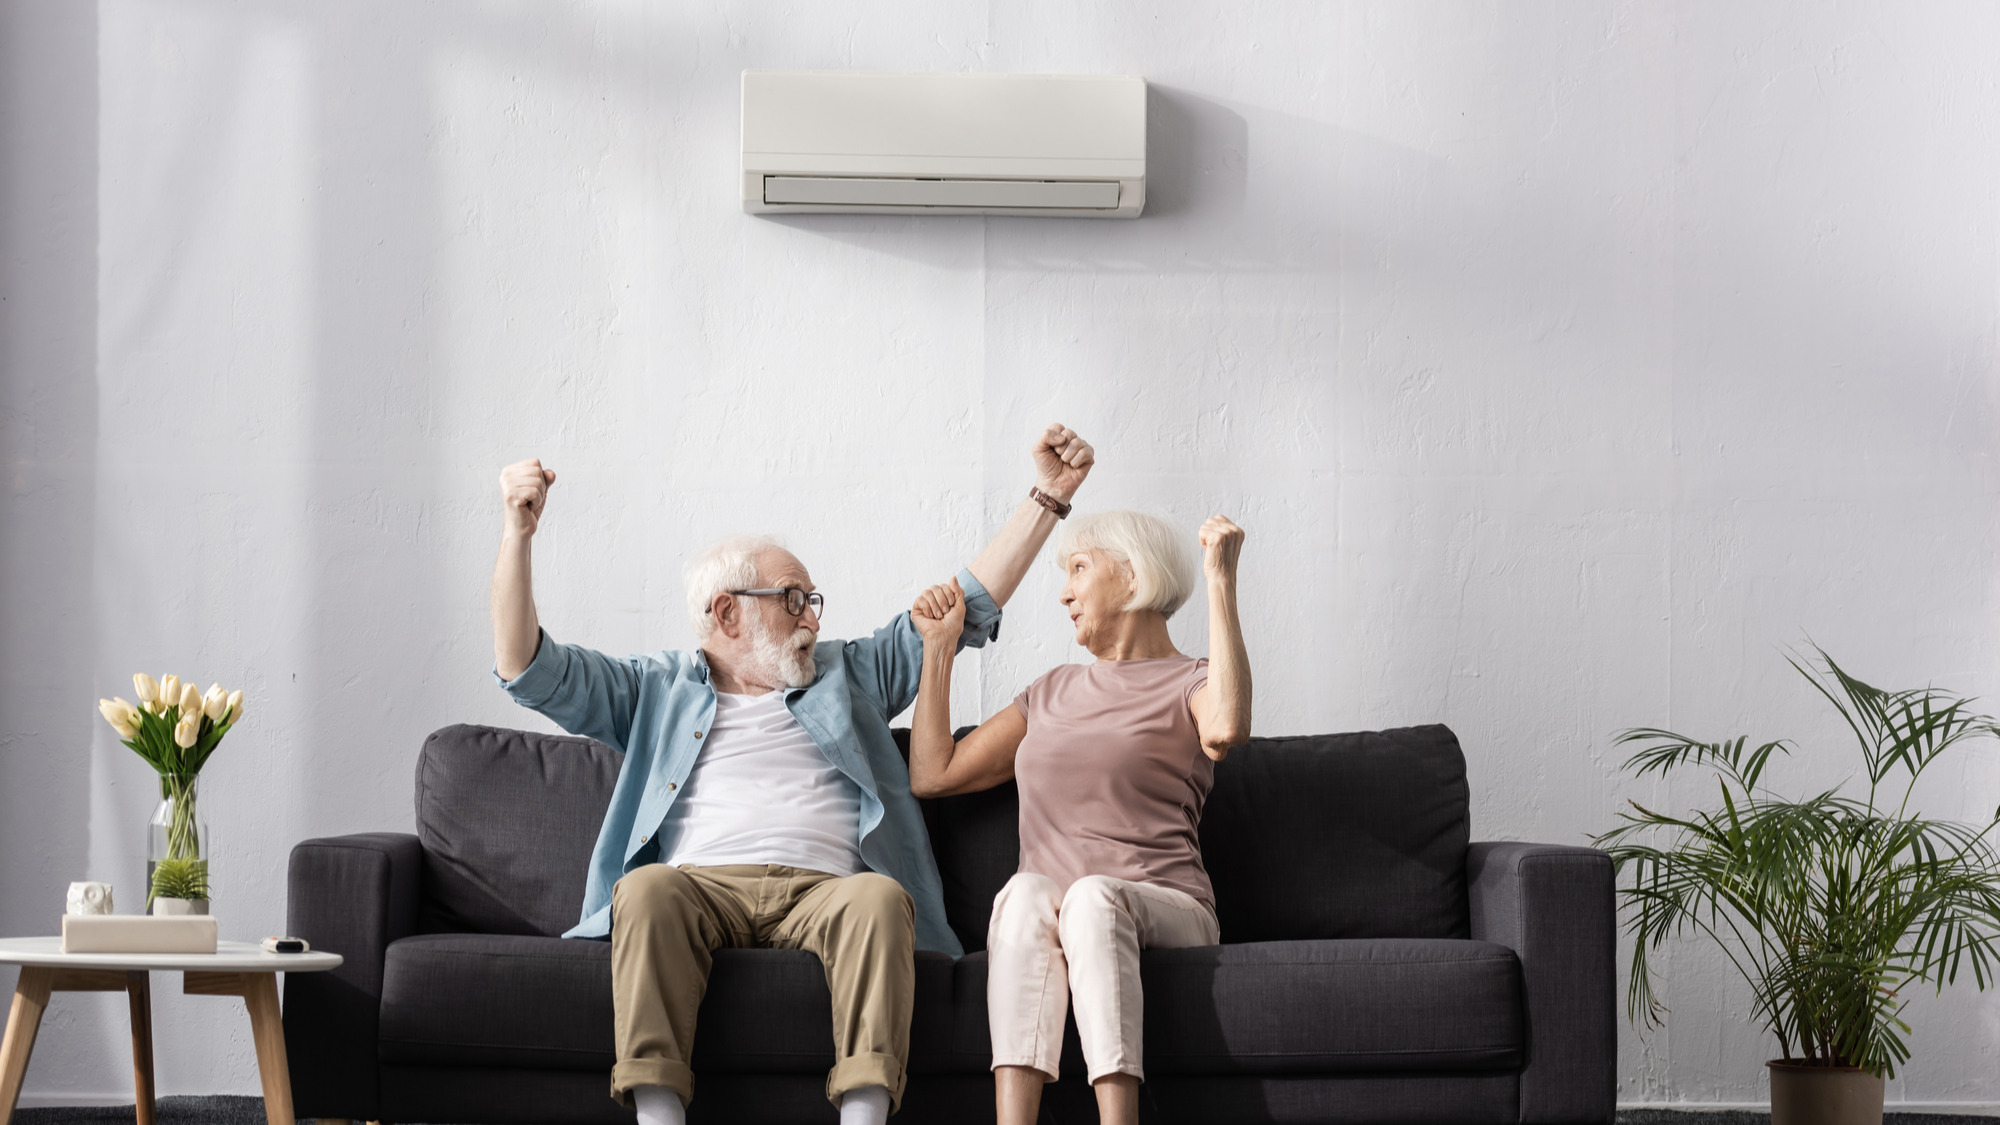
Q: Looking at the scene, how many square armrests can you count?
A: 2